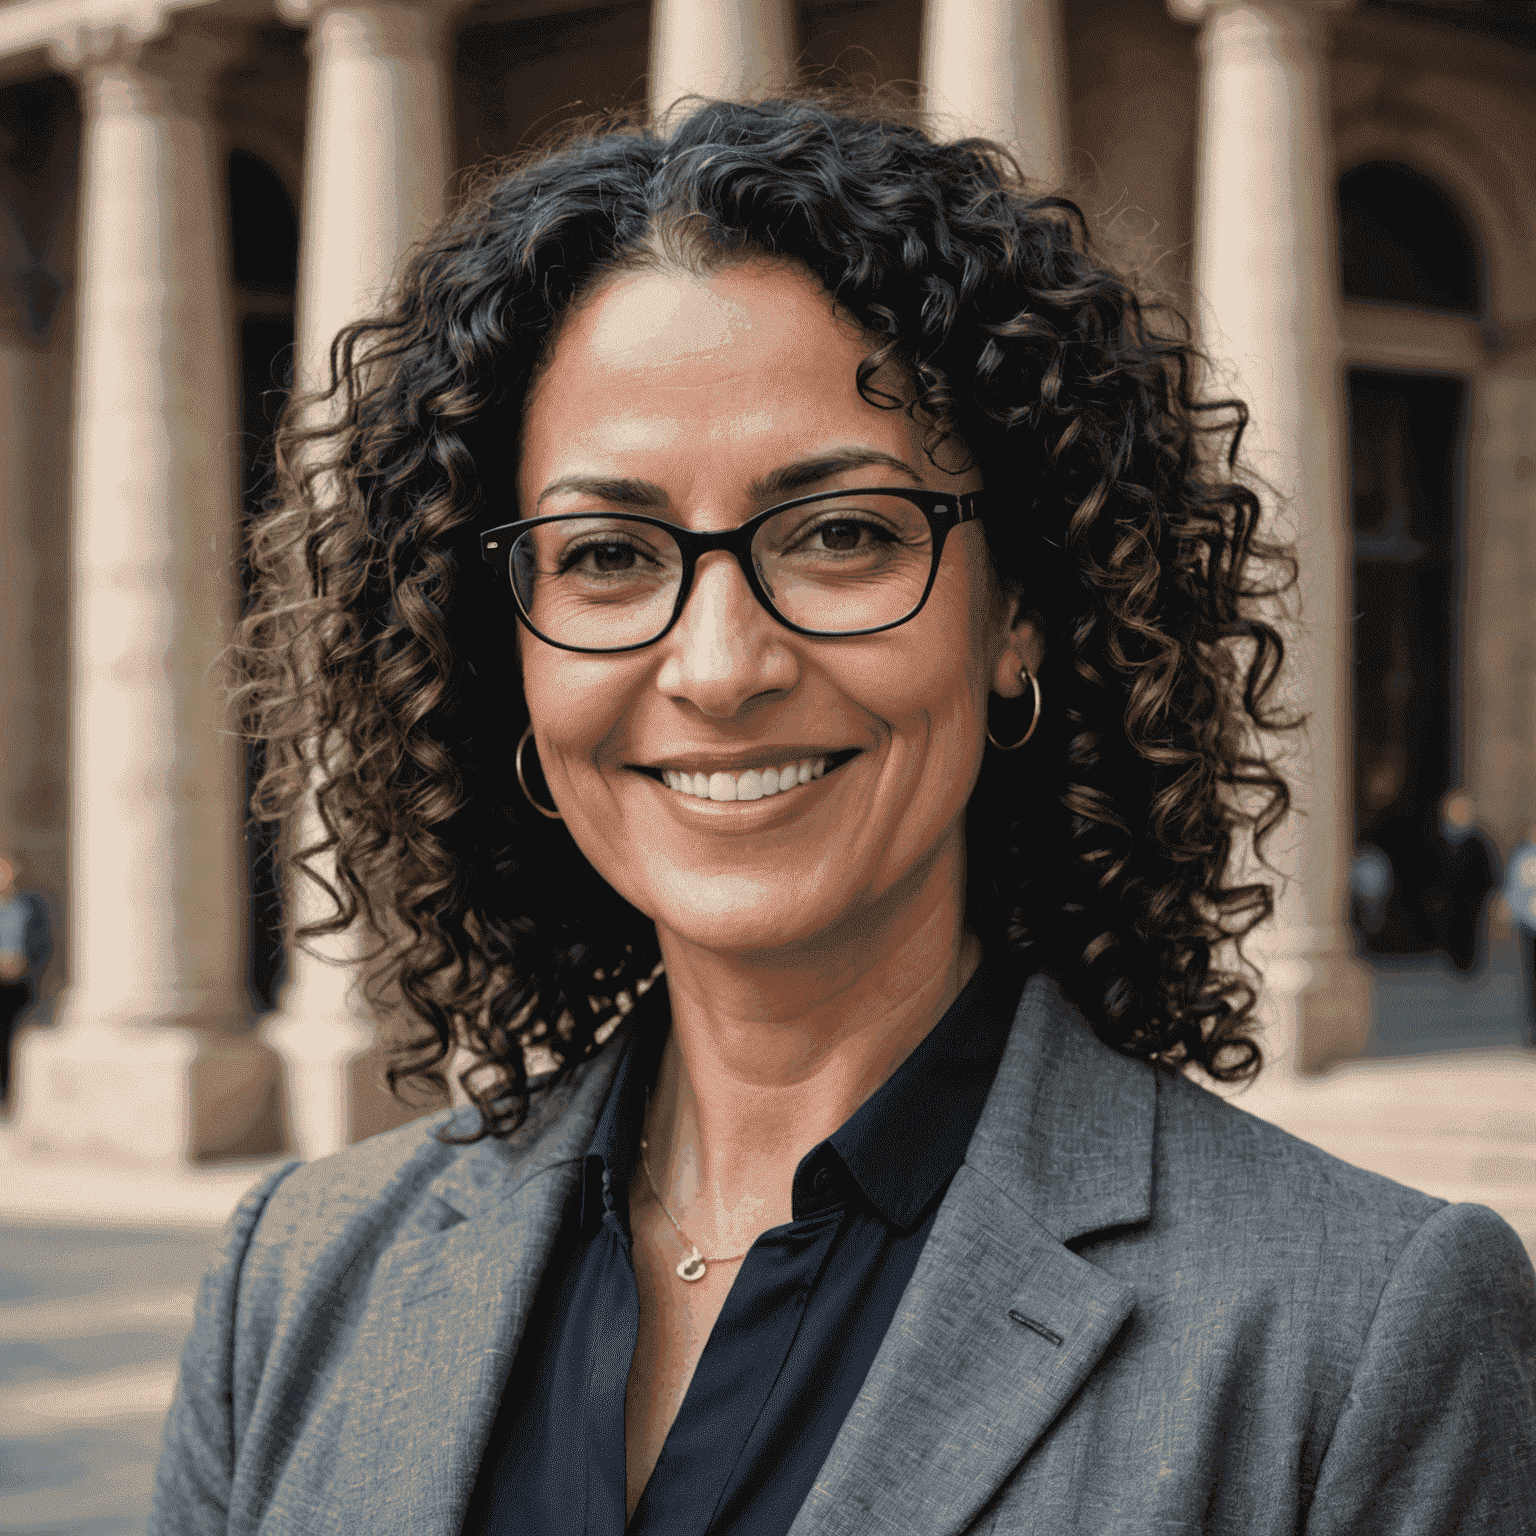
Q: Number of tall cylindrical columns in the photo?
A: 5